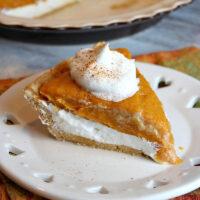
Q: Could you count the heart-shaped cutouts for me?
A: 8